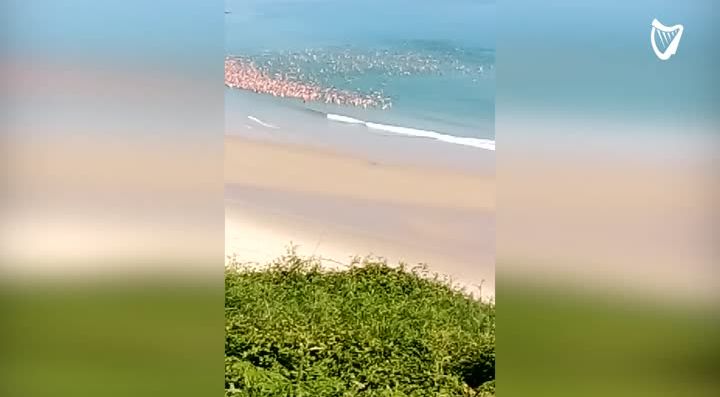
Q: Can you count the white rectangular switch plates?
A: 0